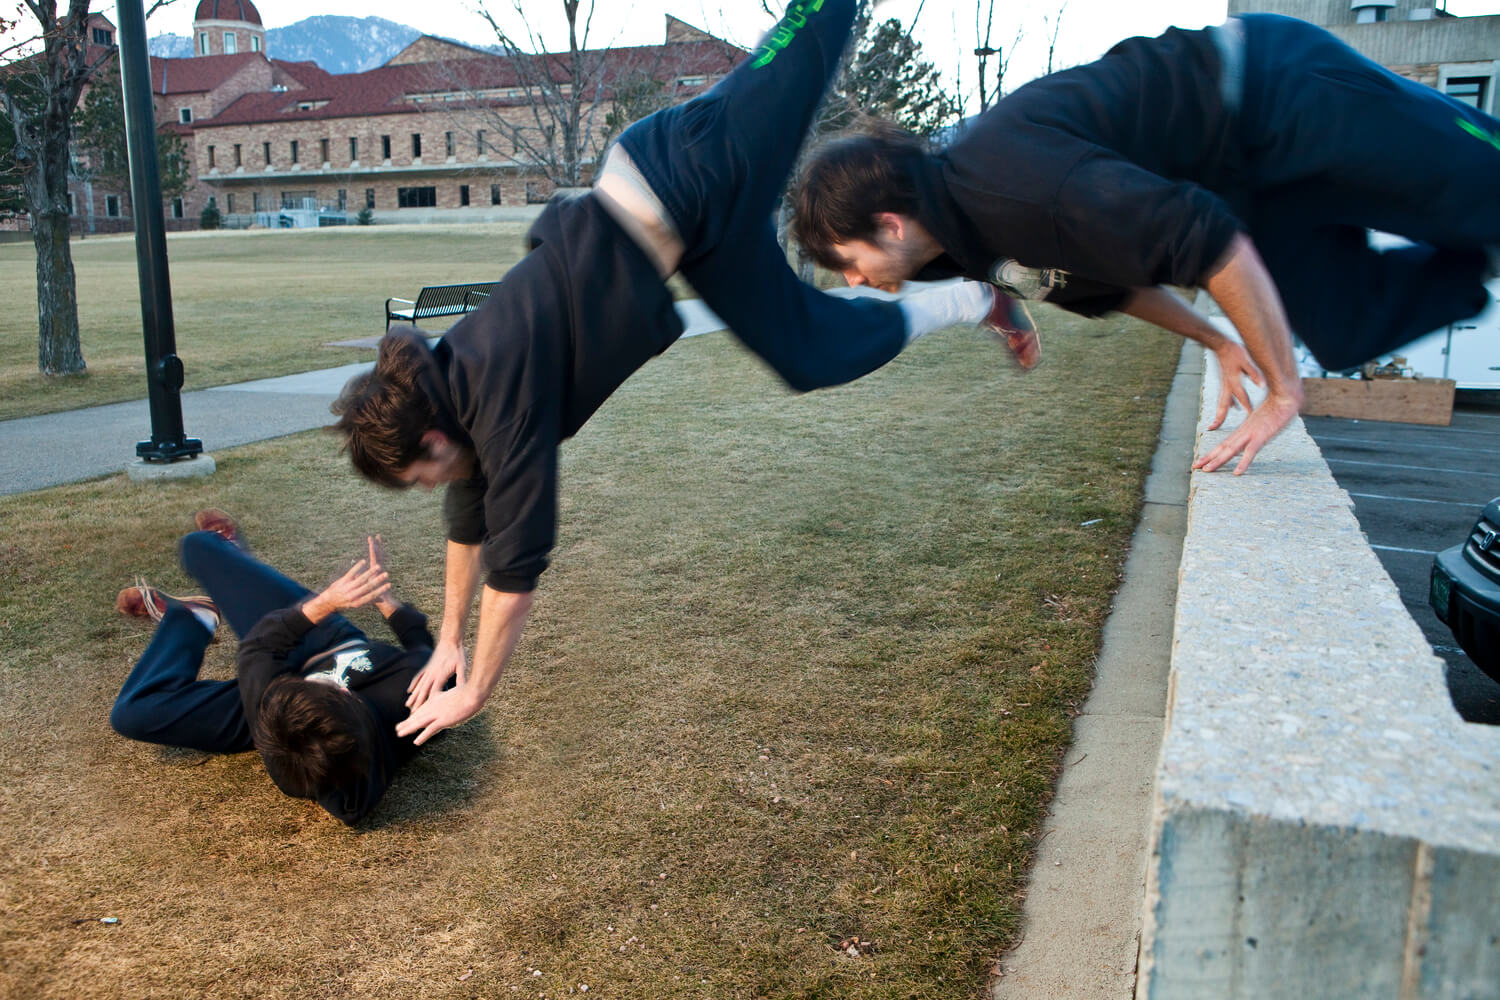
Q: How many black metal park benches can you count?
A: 1